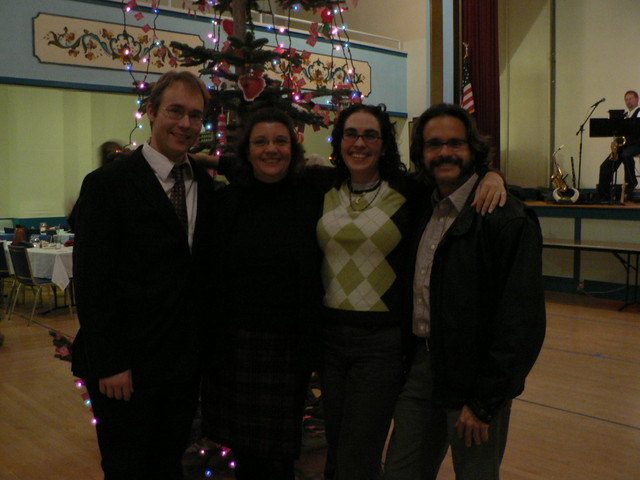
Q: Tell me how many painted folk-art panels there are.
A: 2